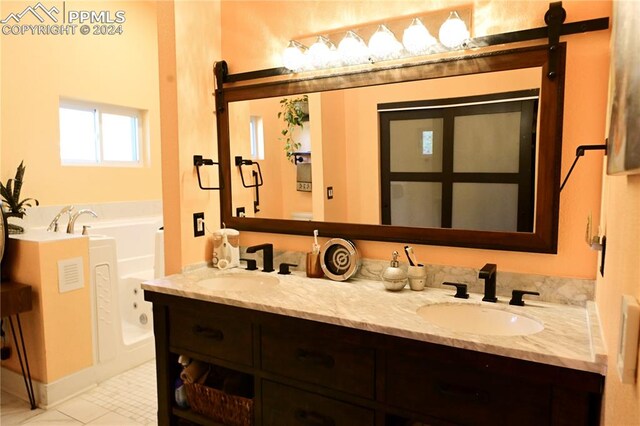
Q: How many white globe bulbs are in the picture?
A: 6